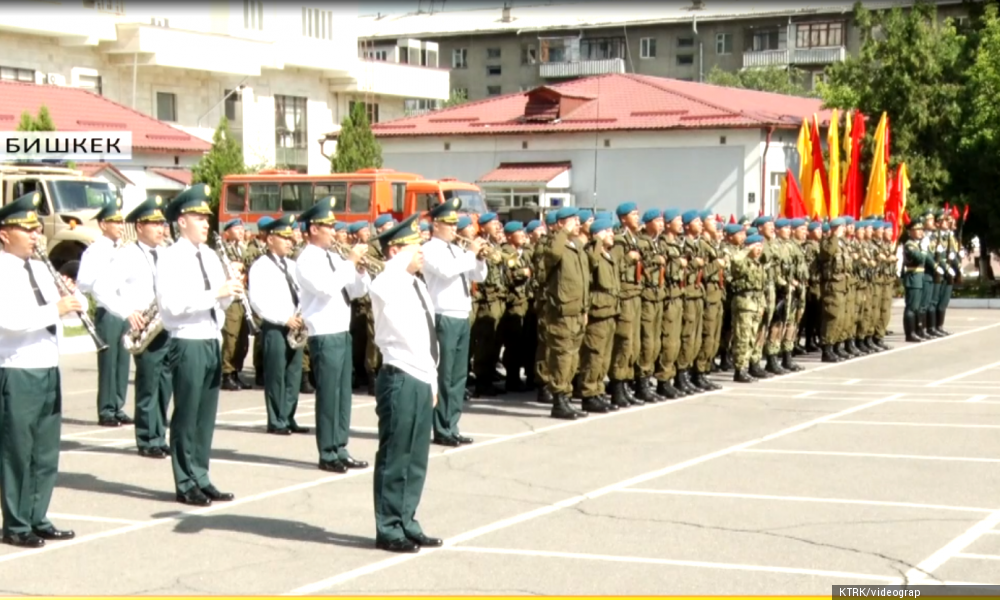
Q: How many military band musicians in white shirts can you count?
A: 8